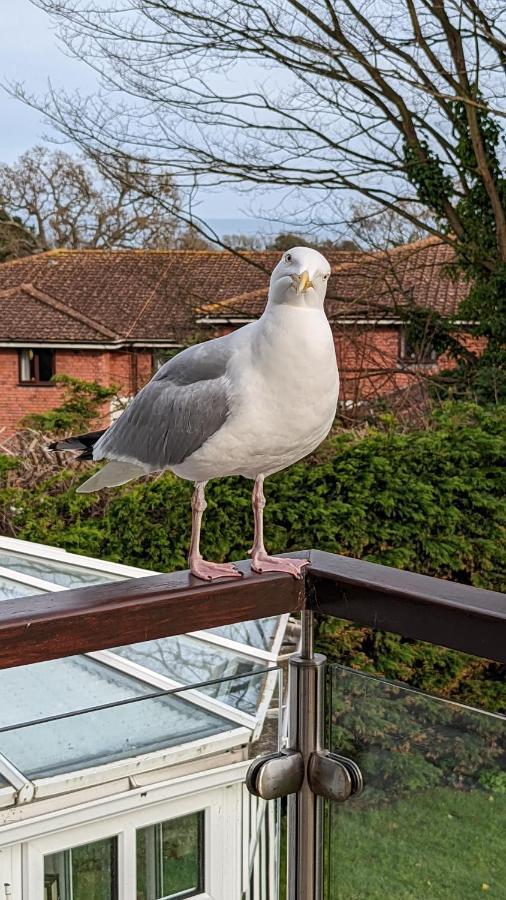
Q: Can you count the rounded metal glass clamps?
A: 2